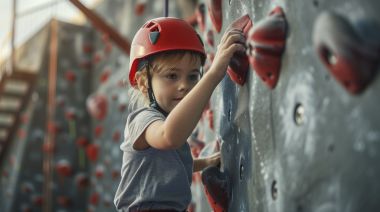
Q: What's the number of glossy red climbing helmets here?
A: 1